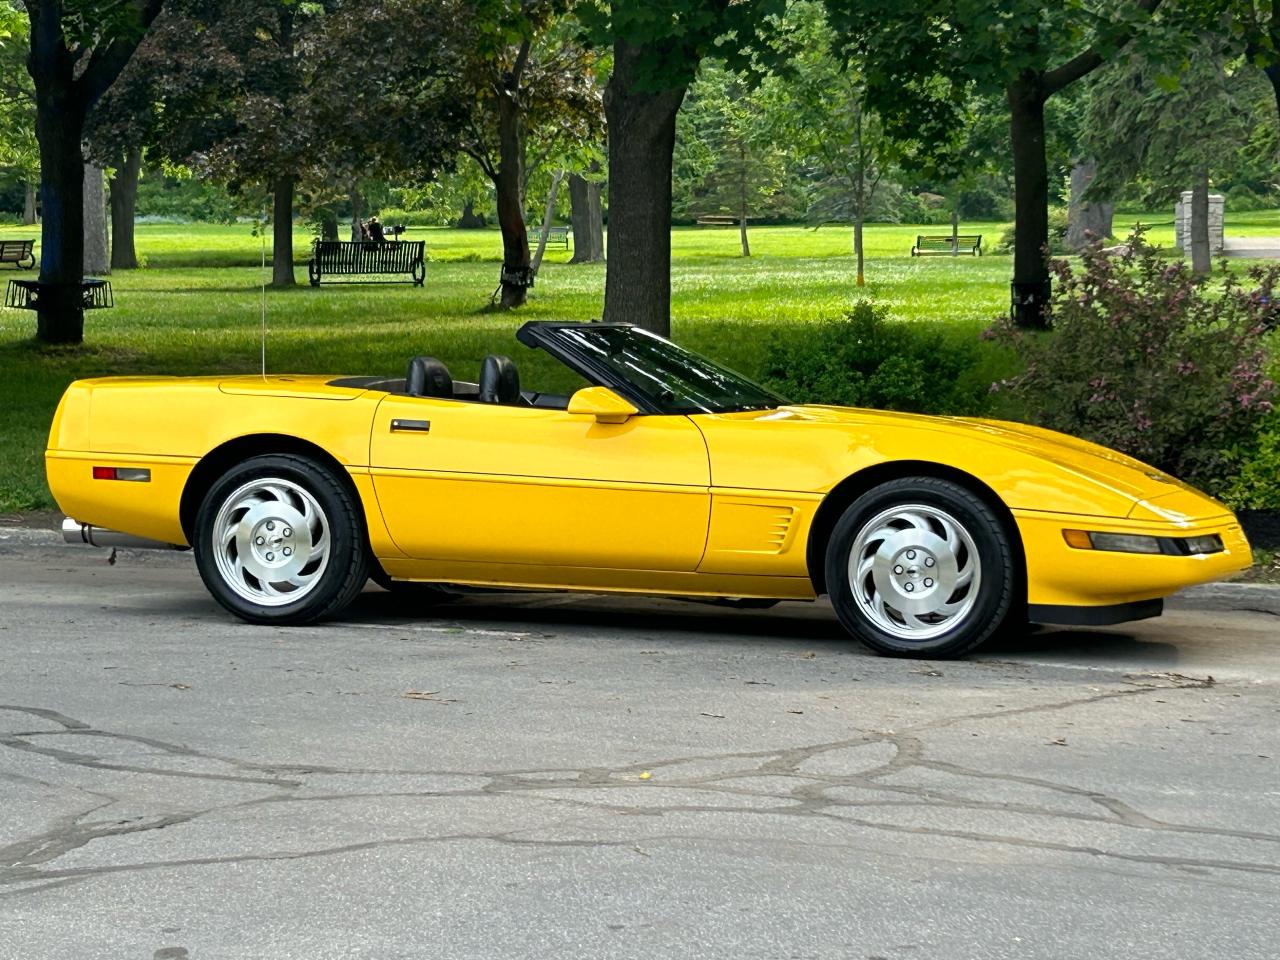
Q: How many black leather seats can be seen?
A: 2